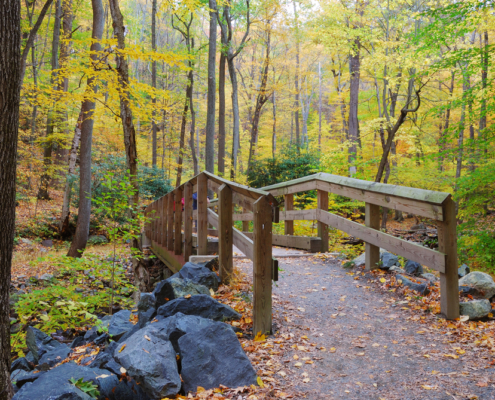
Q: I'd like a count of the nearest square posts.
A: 2